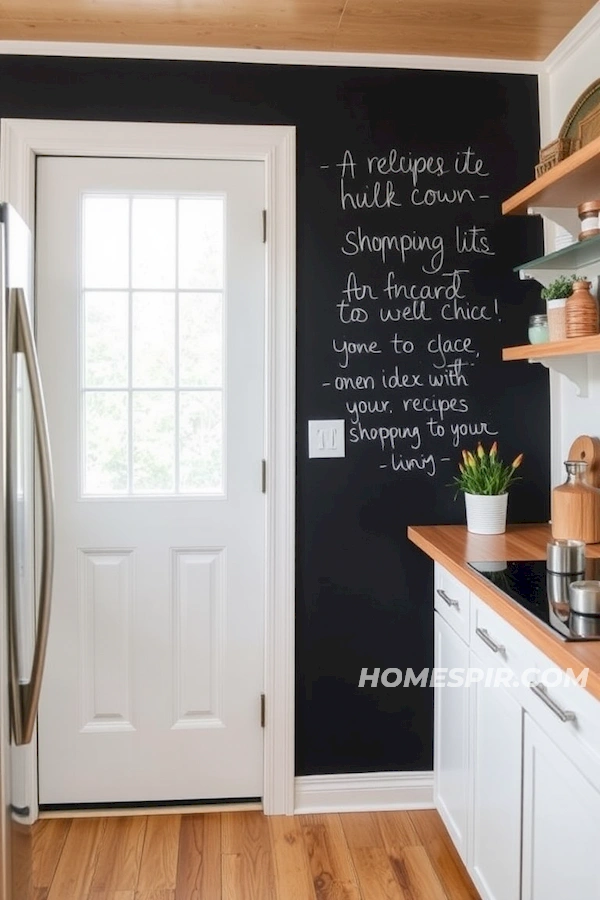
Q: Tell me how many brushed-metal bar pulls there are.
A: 3